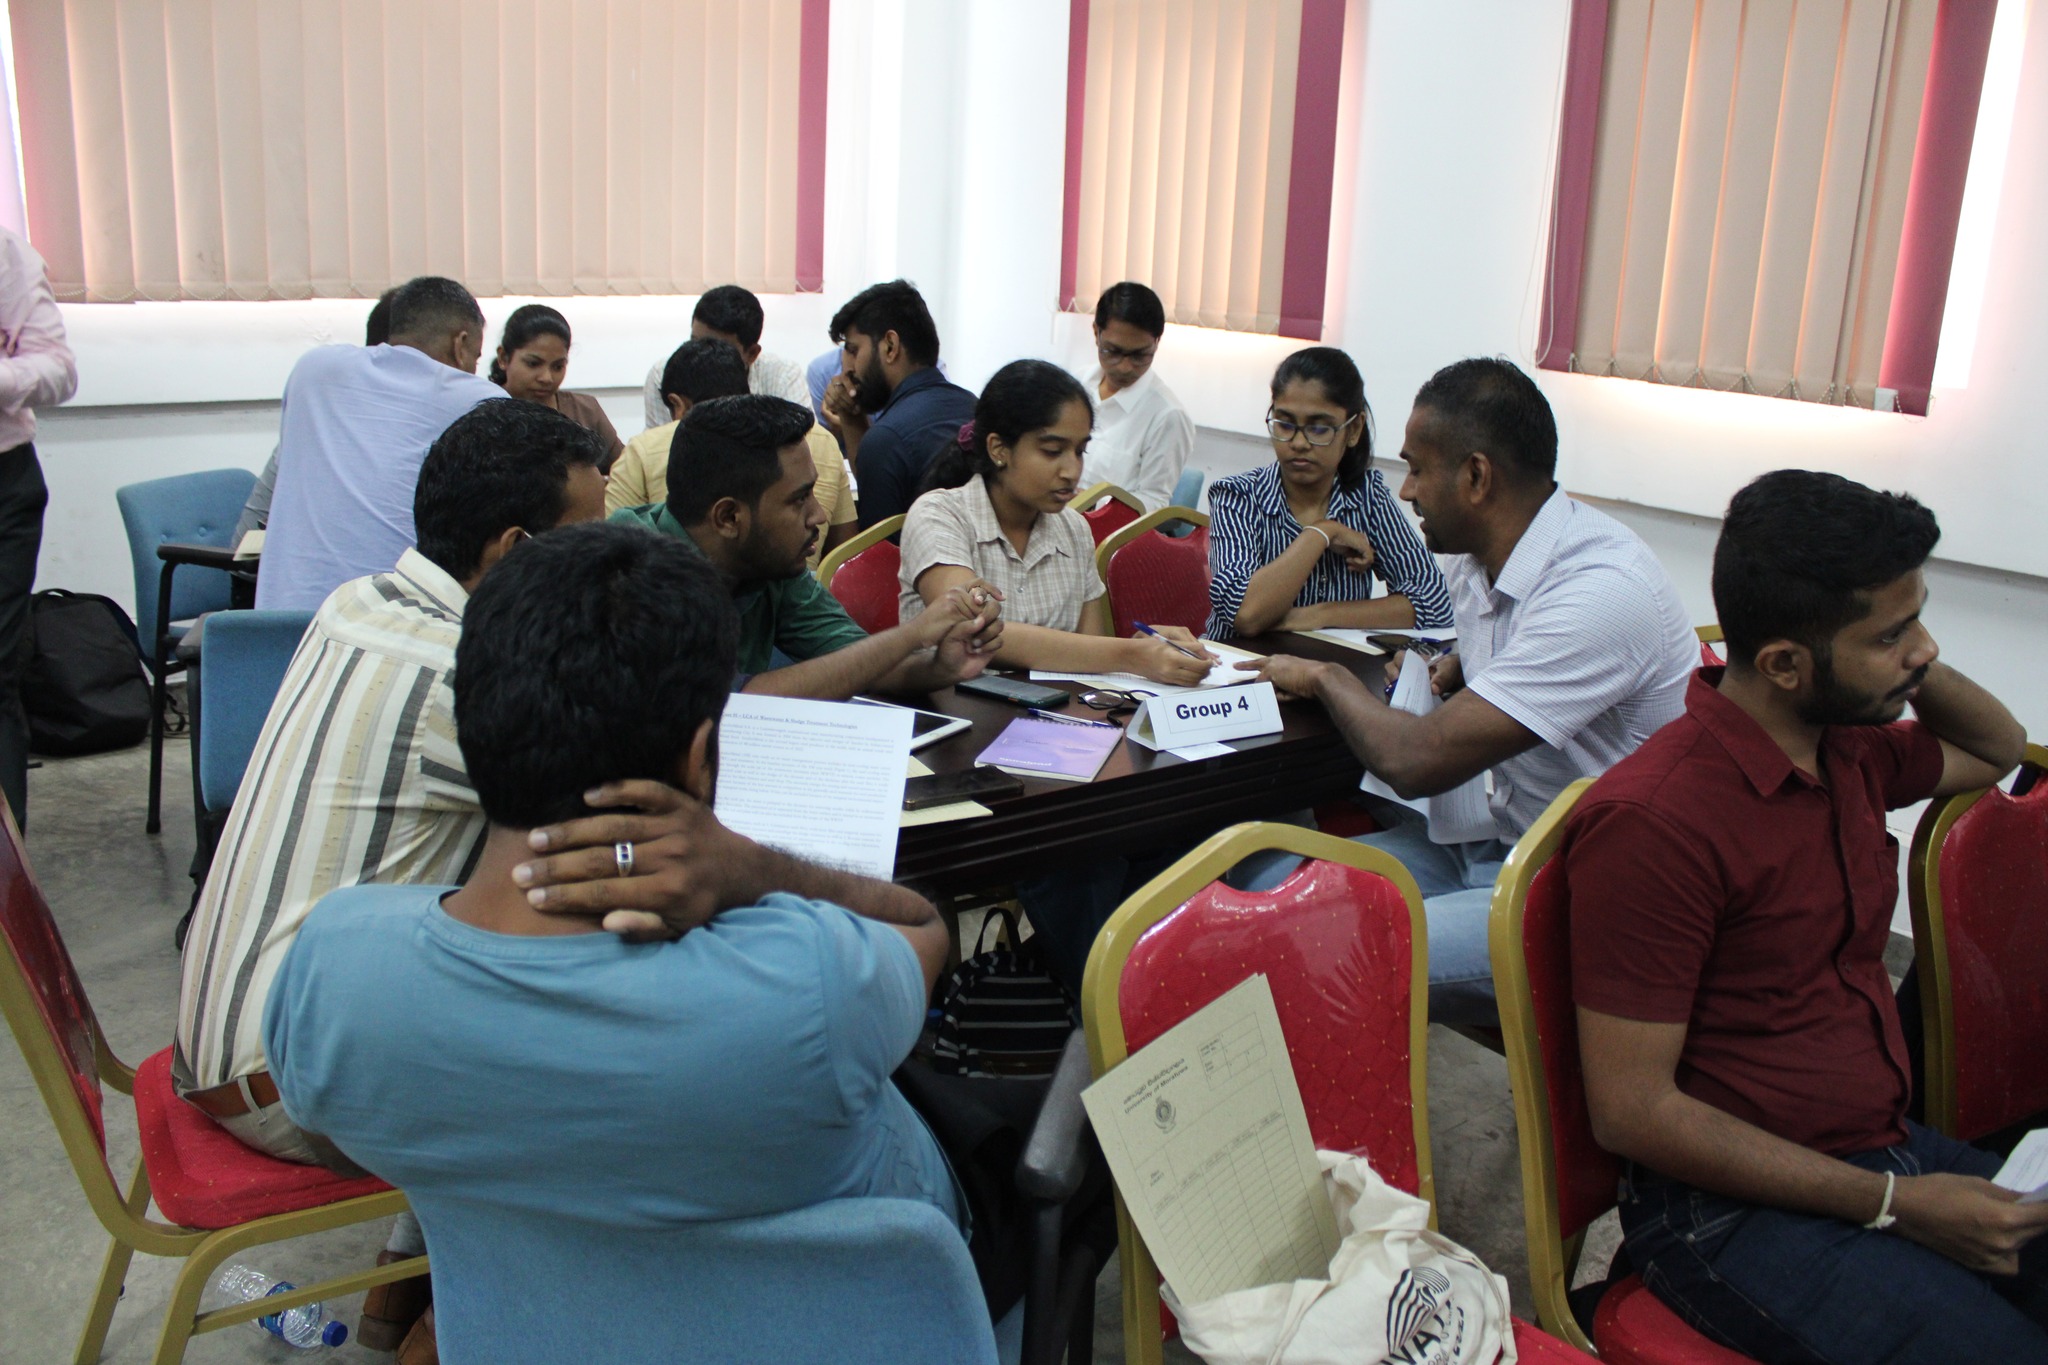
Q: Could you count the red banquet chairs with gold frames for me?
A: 8